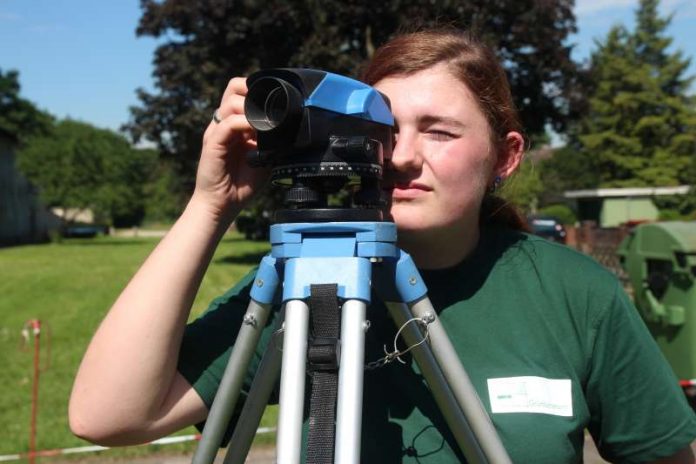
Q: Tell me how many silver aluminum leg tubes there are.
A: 6